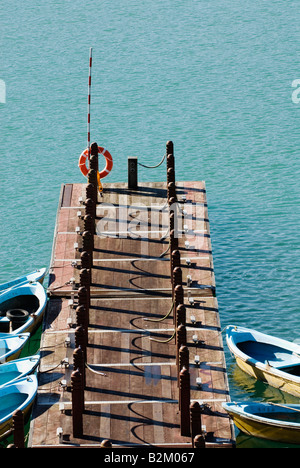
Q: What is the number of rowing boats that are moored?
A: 7